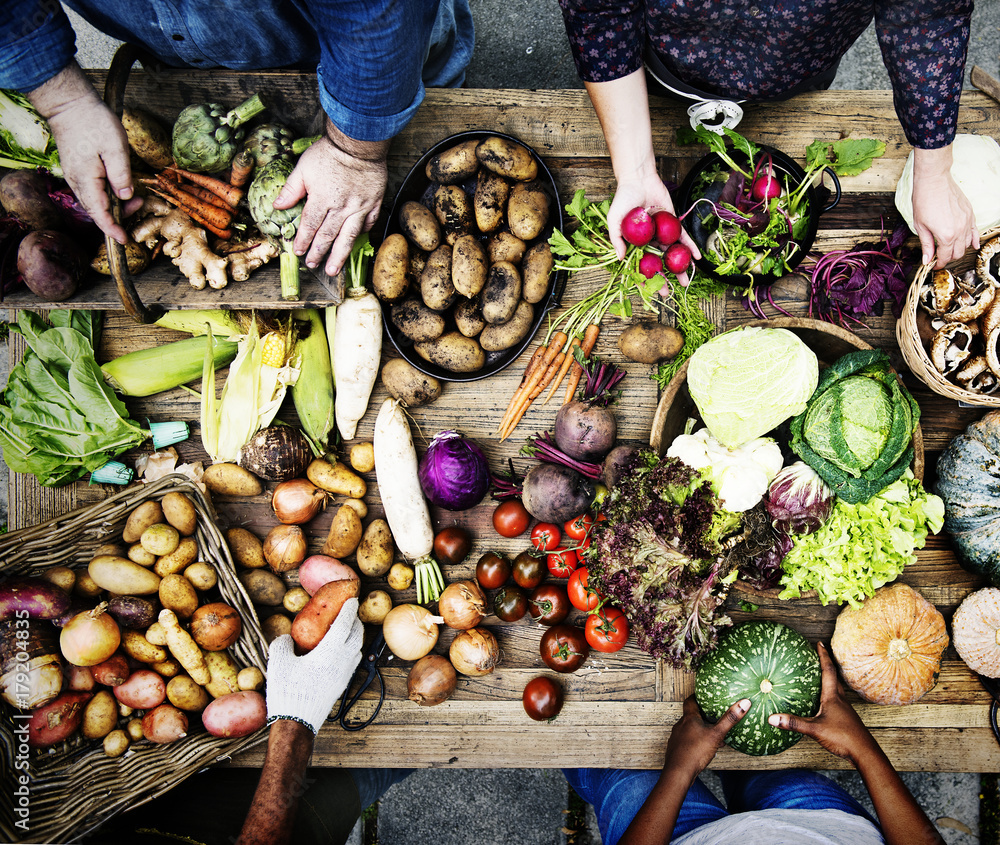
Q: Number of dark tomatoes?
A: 7